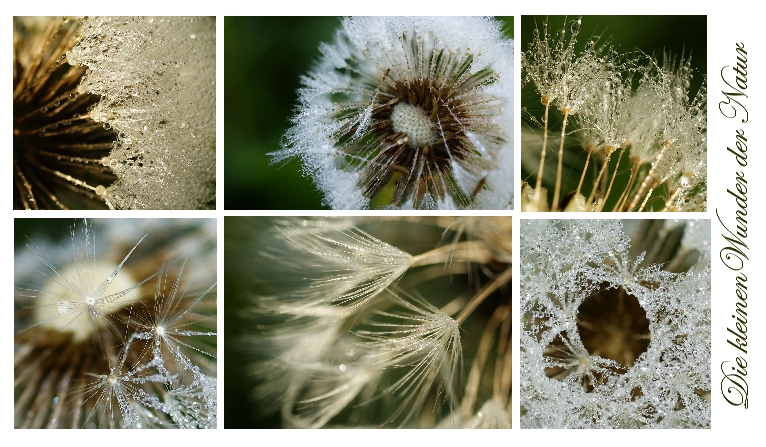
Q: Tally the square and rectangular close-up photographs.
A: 6